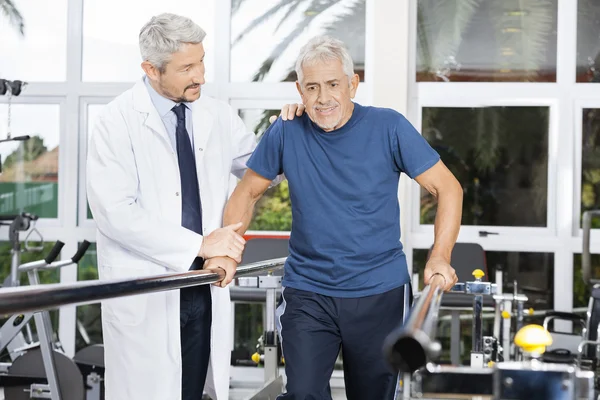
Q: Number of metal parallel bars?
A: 2